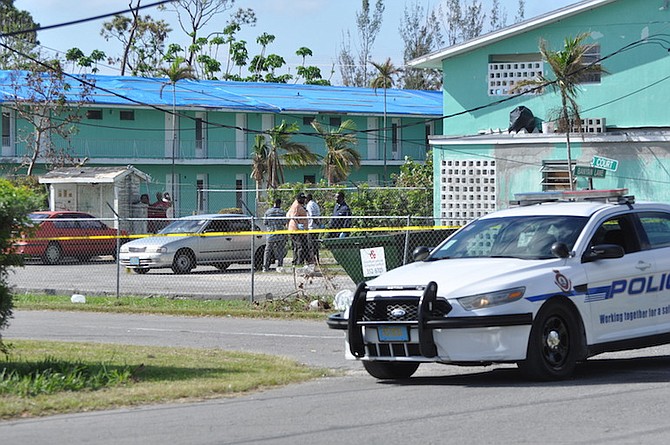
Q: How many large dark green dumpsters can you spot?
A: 1